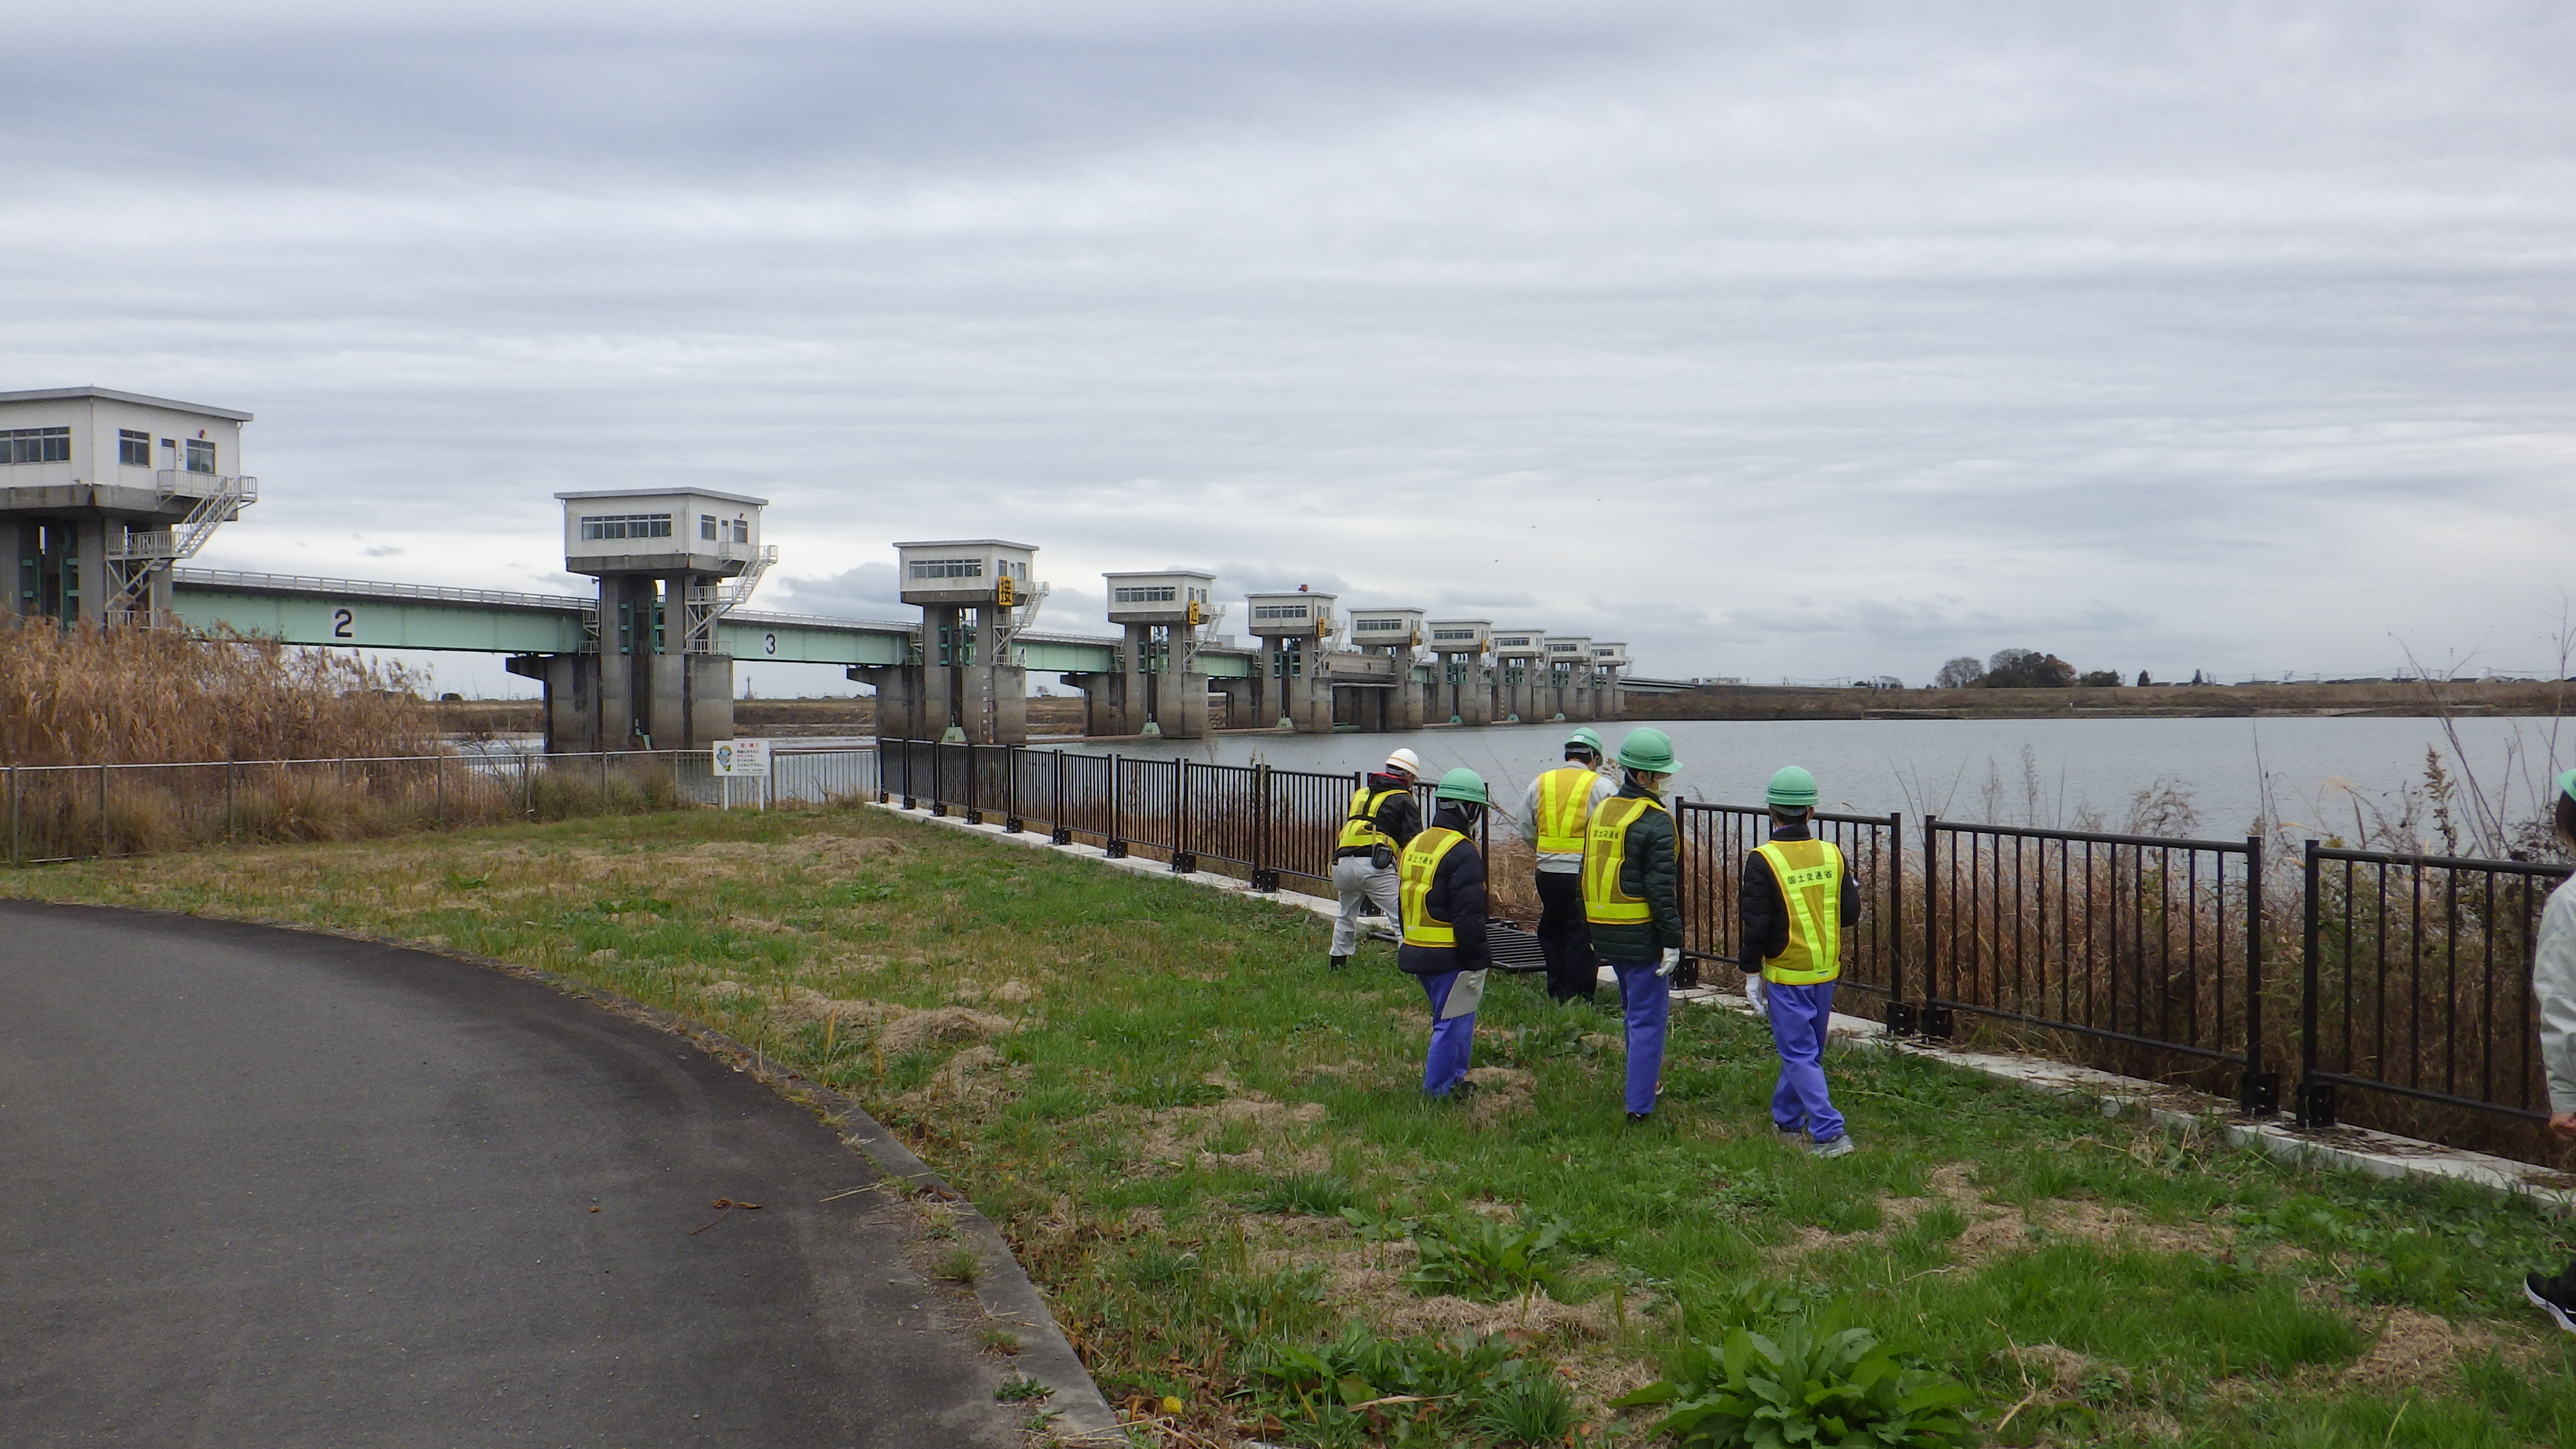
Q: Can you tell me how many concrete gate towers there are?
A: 10